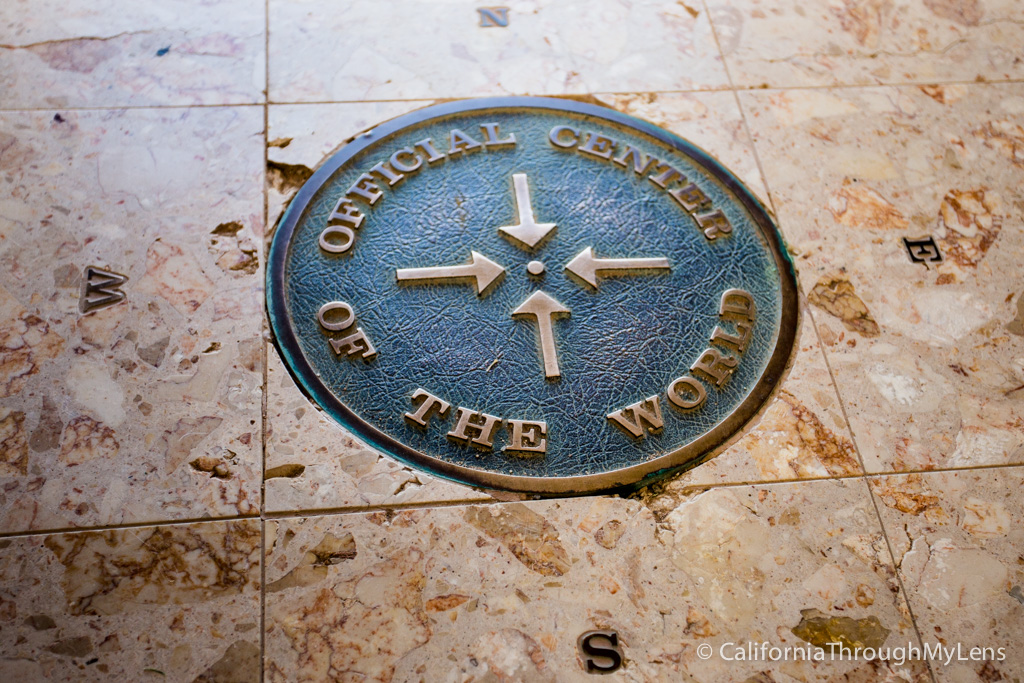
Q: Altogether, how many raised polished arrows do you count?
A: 4